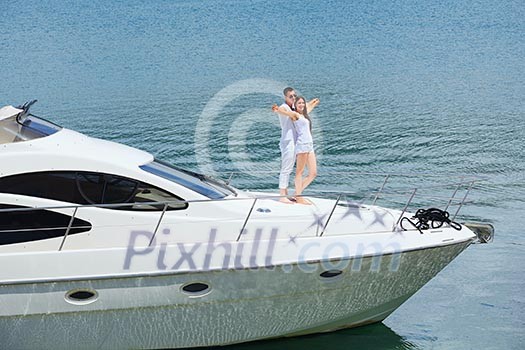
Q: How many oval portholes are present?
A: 3